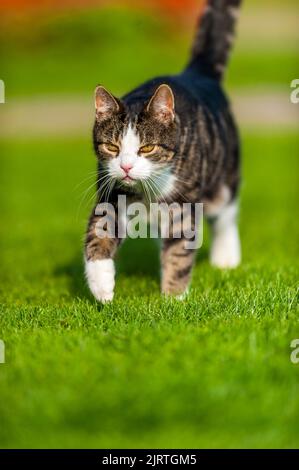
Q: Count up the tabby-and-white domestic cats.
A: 1